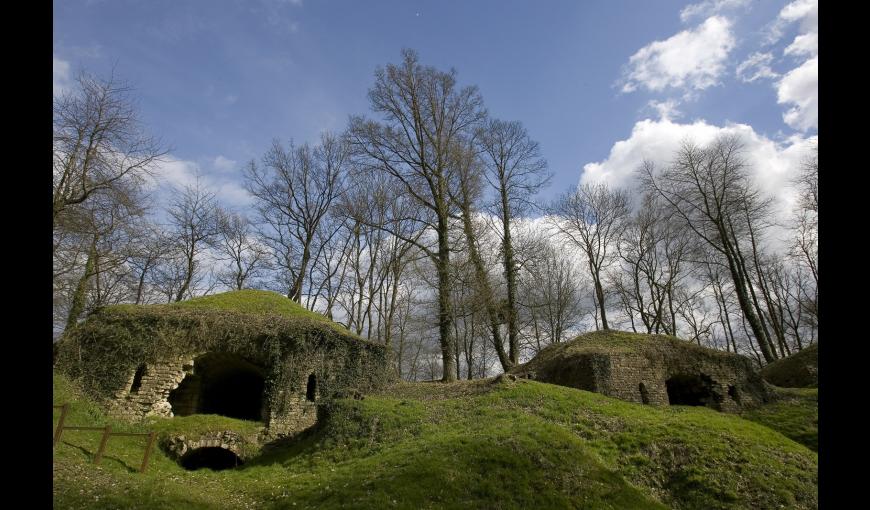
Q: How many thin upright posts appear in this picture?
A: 3